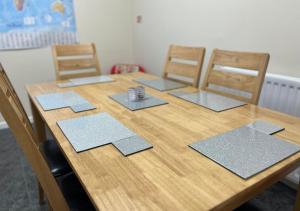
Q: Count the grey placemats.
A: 7